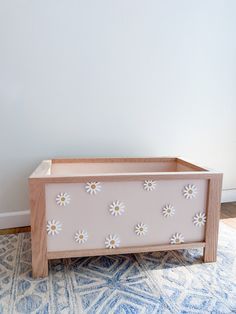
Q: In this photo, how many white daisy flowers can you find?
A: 12